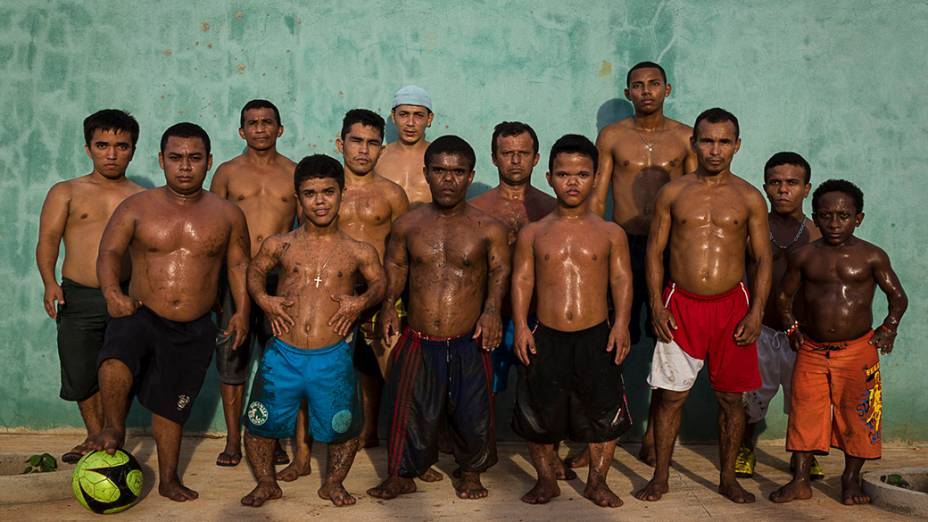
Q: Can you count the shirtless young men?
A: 13